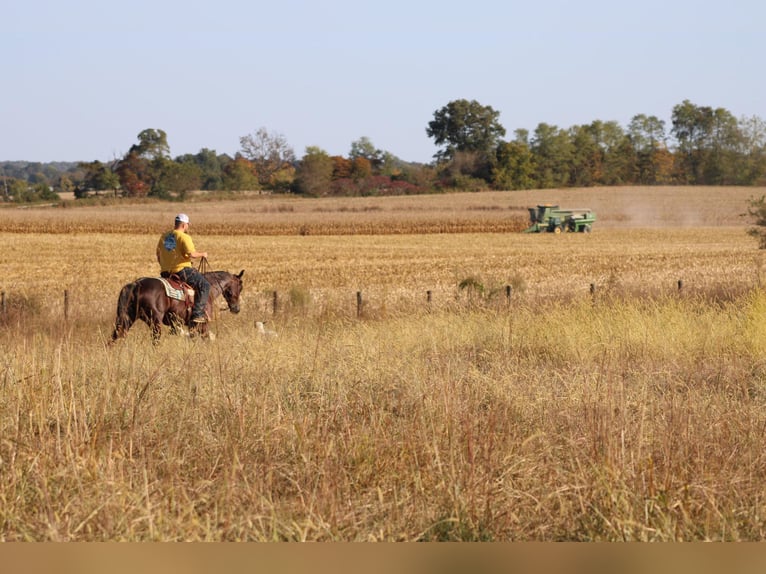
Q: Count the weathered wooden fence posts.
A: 8